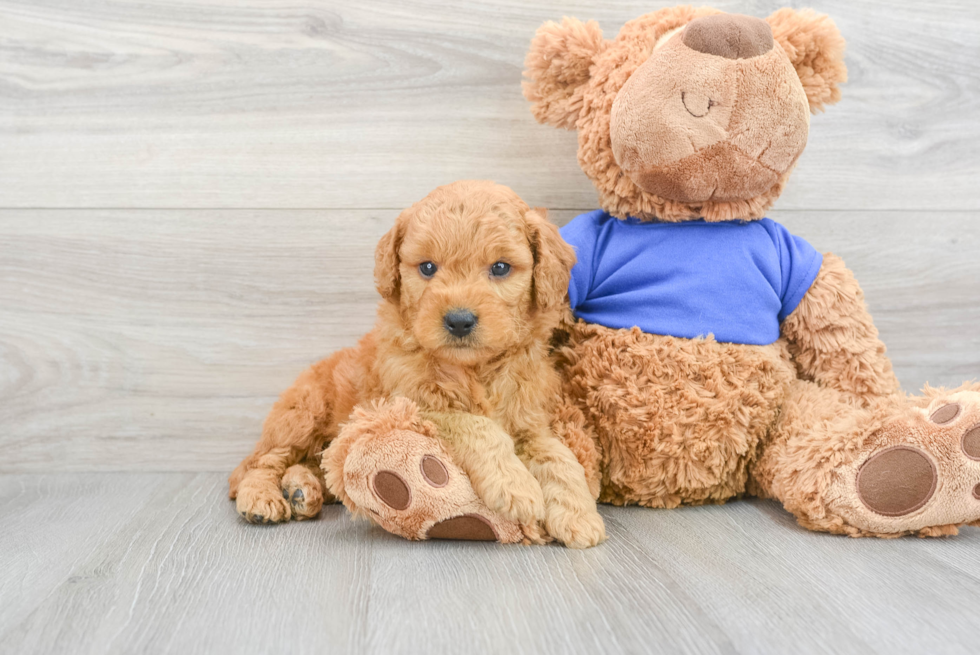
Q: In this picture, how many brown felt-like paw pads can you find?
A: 7